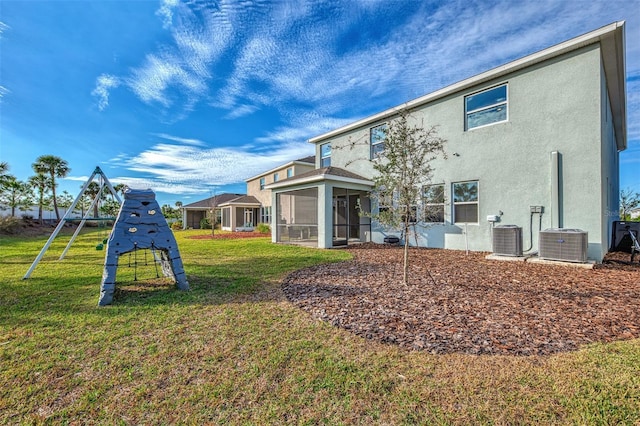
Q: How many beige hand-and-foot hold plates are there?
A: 2